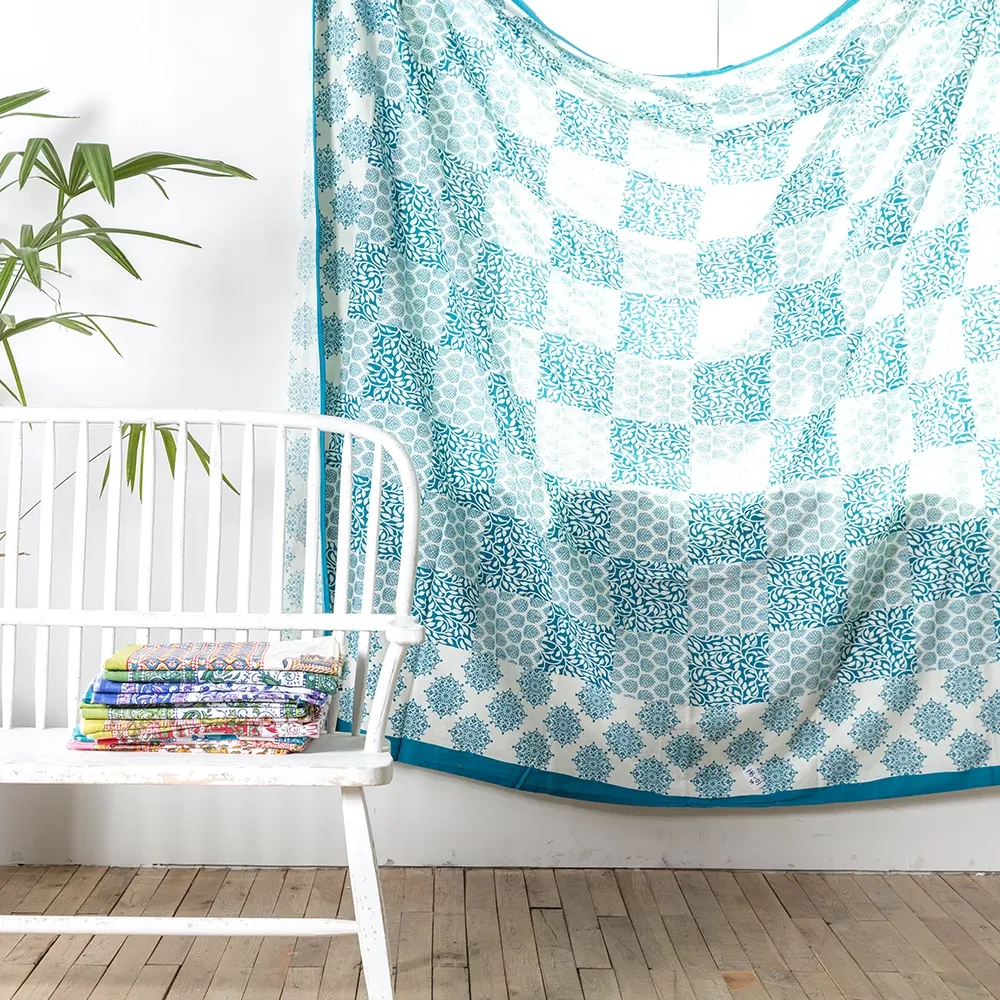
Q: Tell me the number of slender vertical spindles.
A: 12